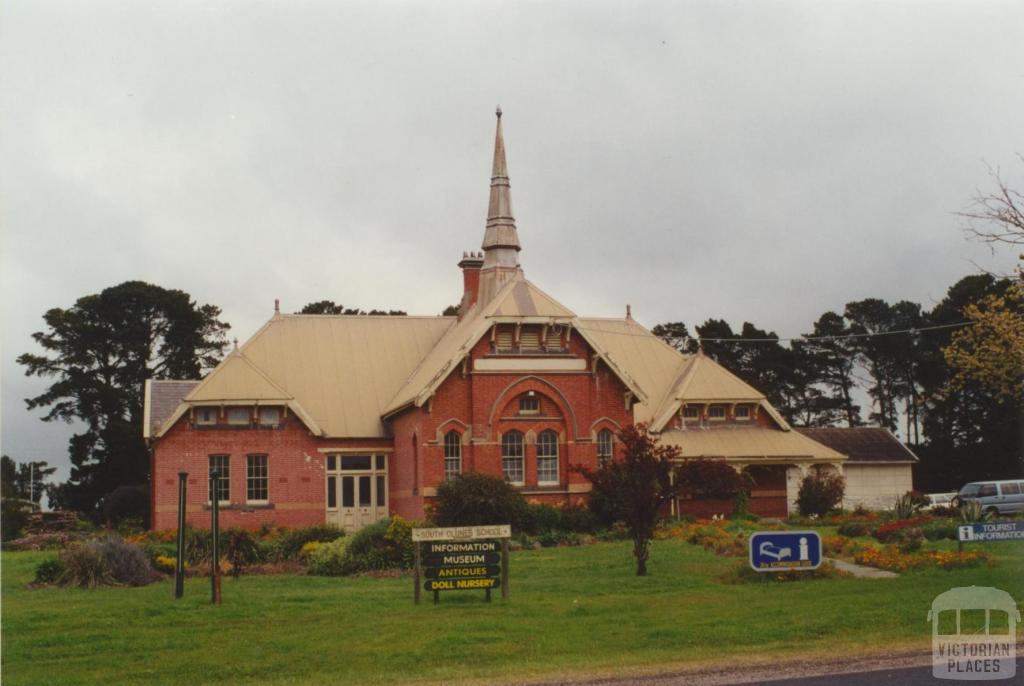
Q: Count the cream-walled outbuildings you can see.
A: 1